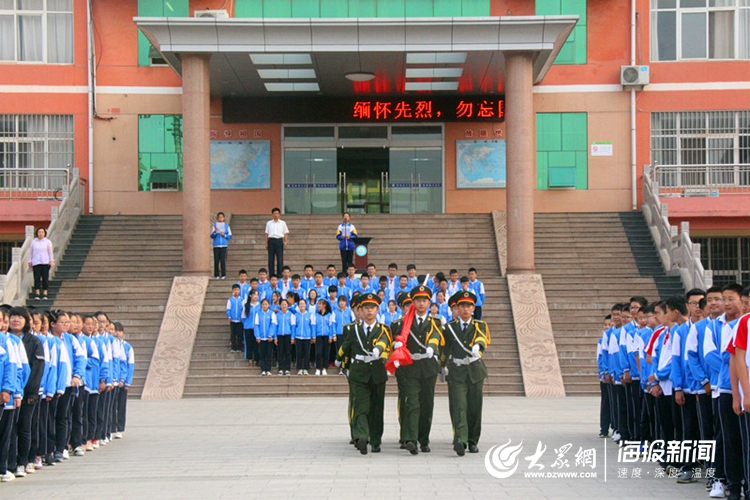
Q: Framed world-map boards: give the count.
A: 2